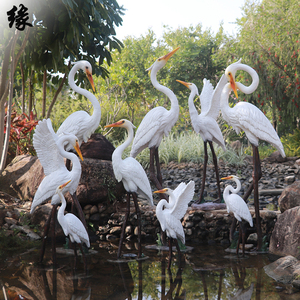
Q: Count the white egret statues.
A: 9